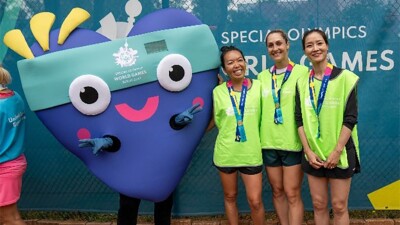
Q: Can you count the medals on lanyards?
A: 3